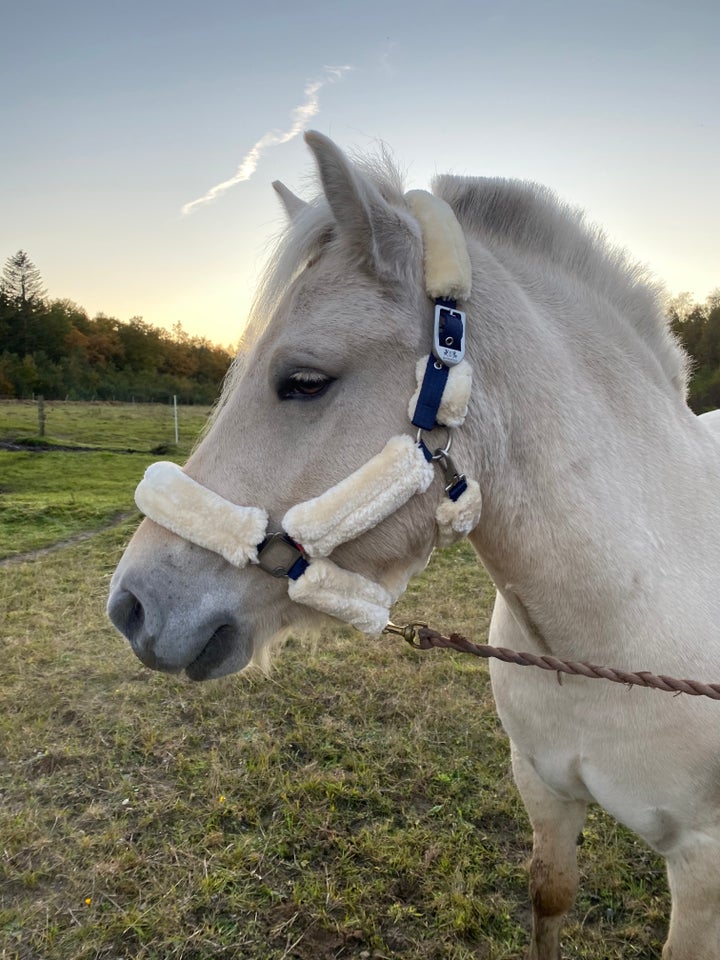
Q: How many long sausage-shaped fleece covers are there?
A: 4